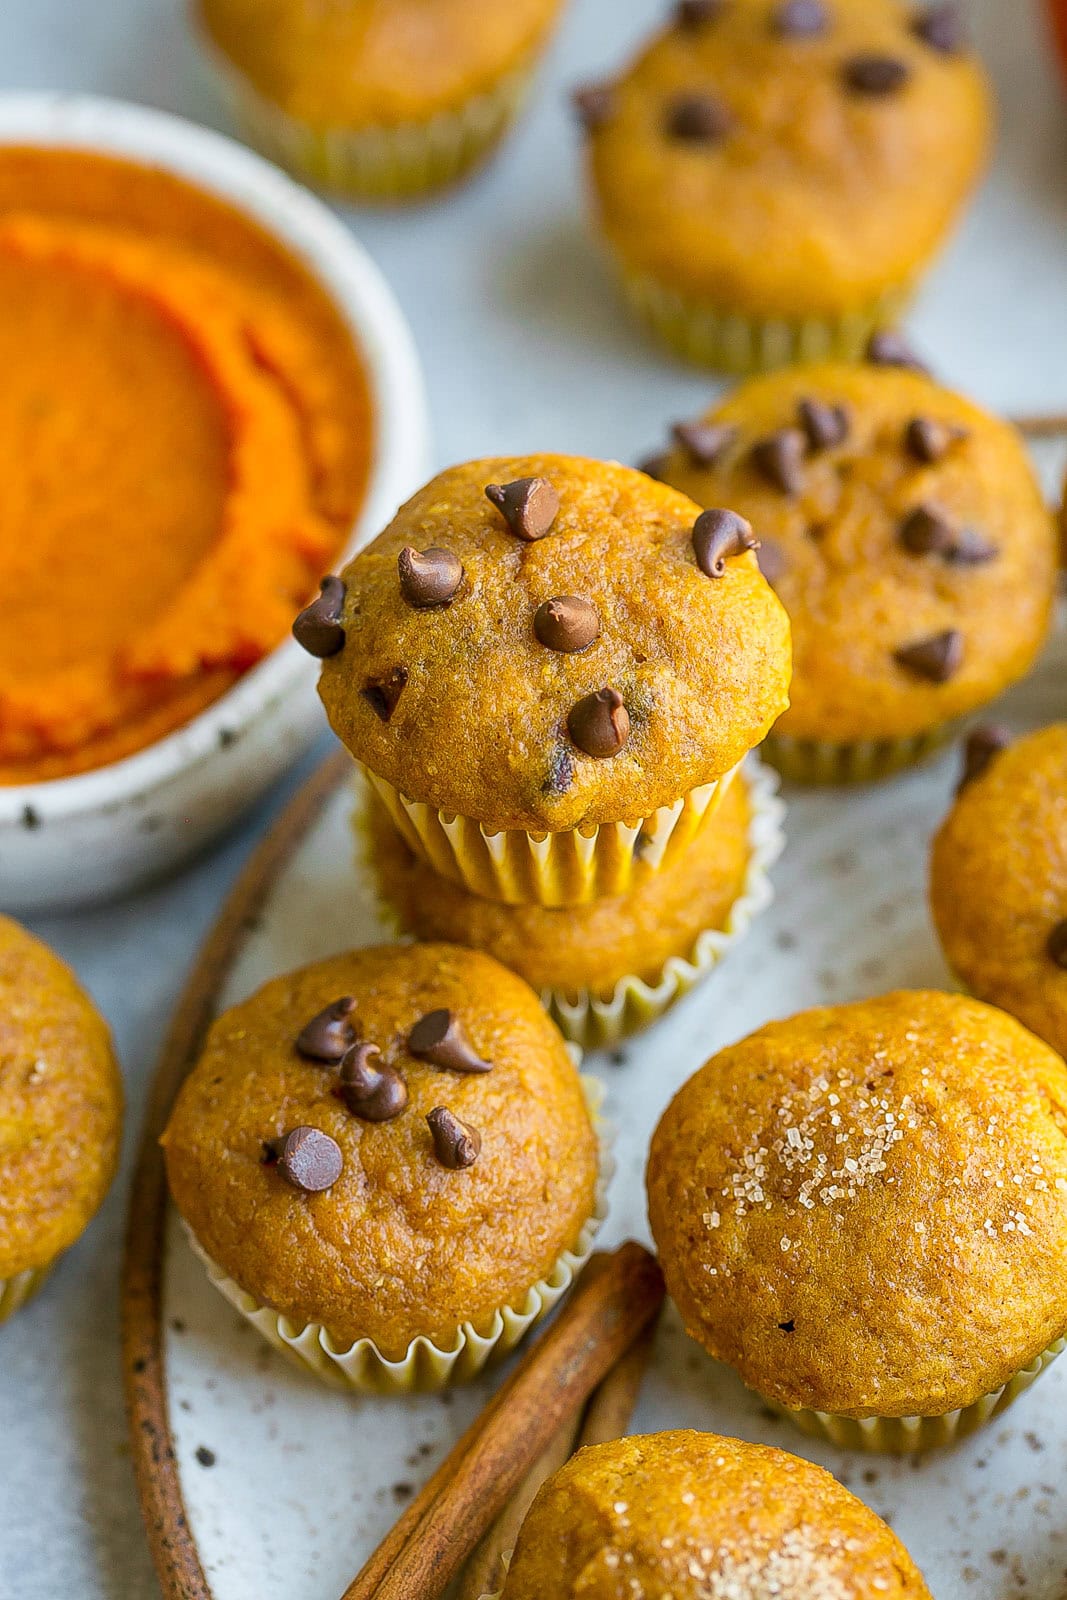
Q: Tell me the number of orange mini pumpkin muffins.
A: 10